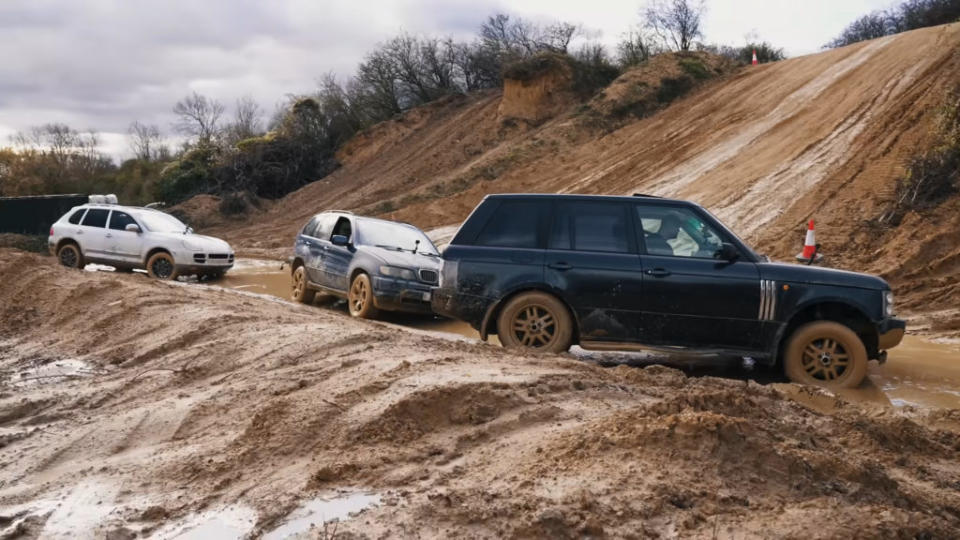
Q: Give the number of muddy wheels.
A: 6